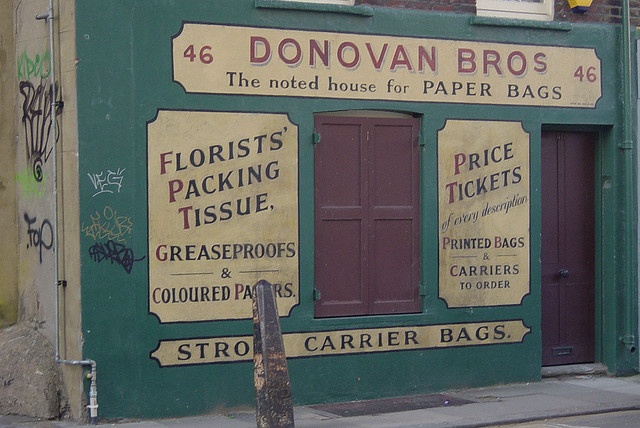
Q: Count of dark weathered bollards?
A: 1